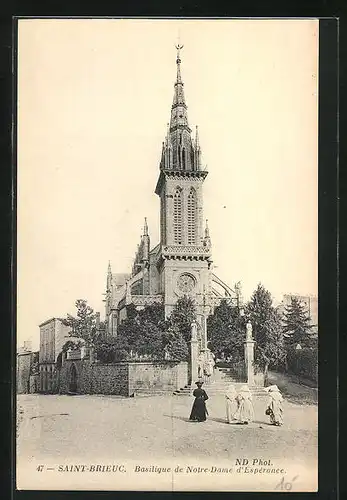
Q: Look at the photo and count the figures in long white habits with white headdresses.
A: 3